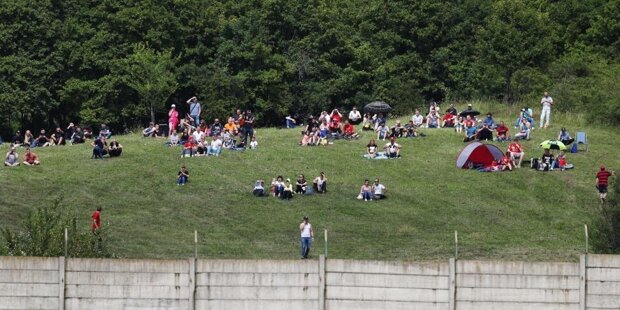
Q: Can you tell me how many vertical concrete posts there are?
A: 5